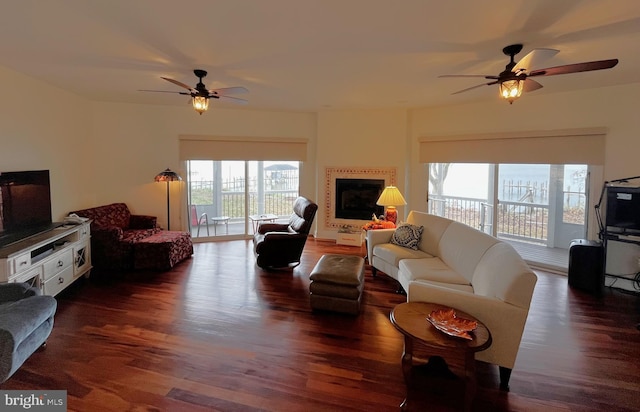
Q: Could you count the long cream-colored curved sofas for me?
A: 1